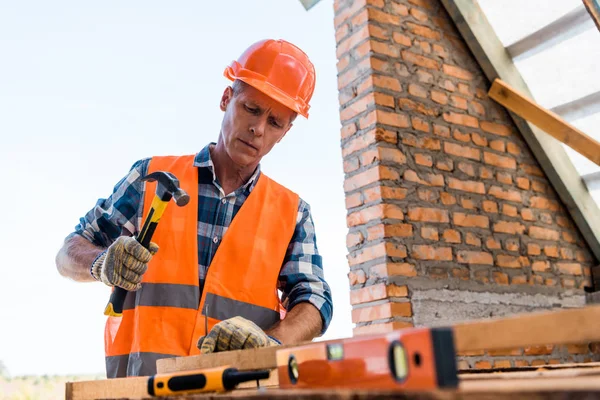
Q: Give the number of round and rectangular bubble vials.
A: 3